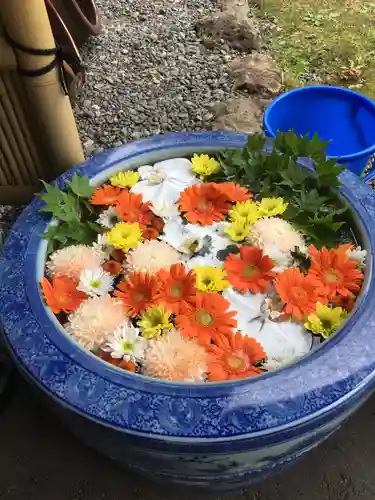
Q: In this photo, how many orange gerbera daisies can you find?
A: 12